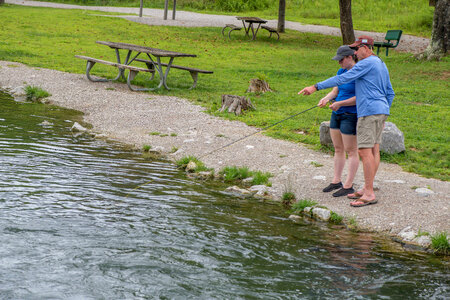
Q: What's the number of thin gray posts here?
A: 3